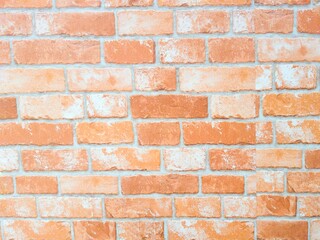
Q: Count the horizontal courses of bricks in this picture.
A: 10